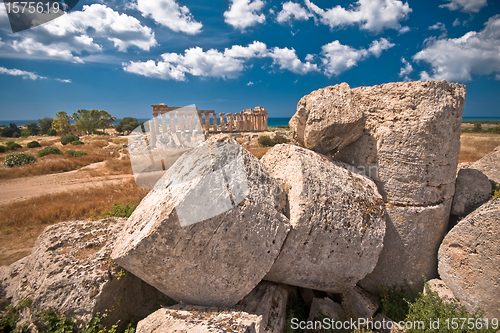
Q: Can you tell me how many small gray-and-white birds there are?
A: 0